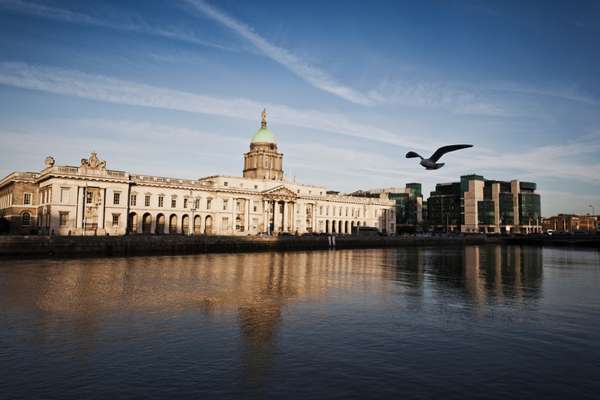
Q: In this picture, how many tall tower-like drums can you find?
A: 1